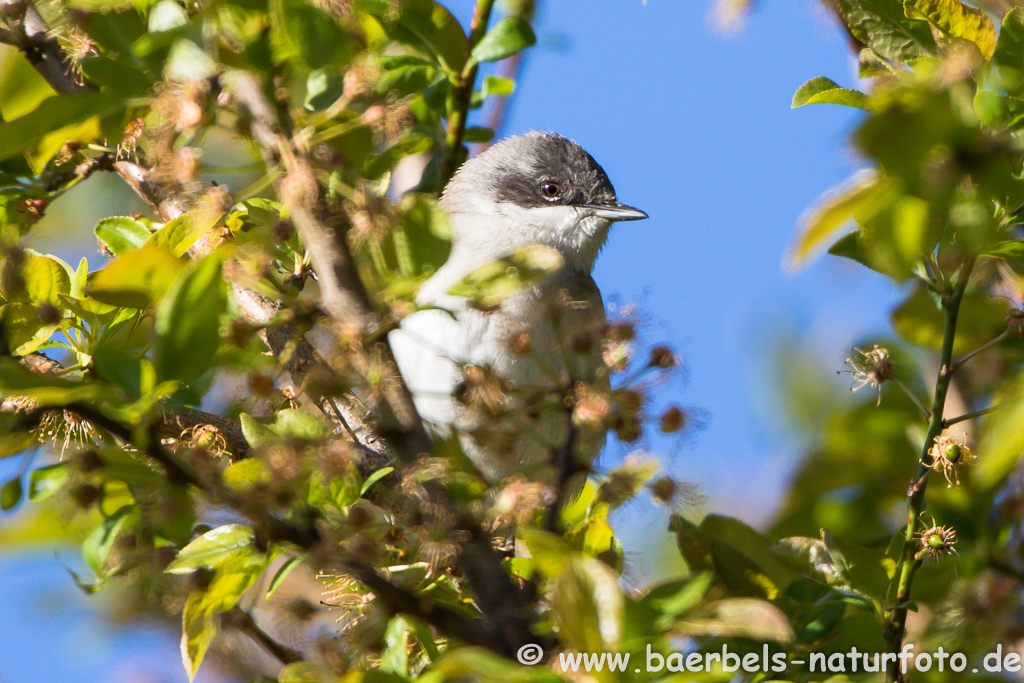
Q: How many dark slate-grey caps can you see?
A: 1